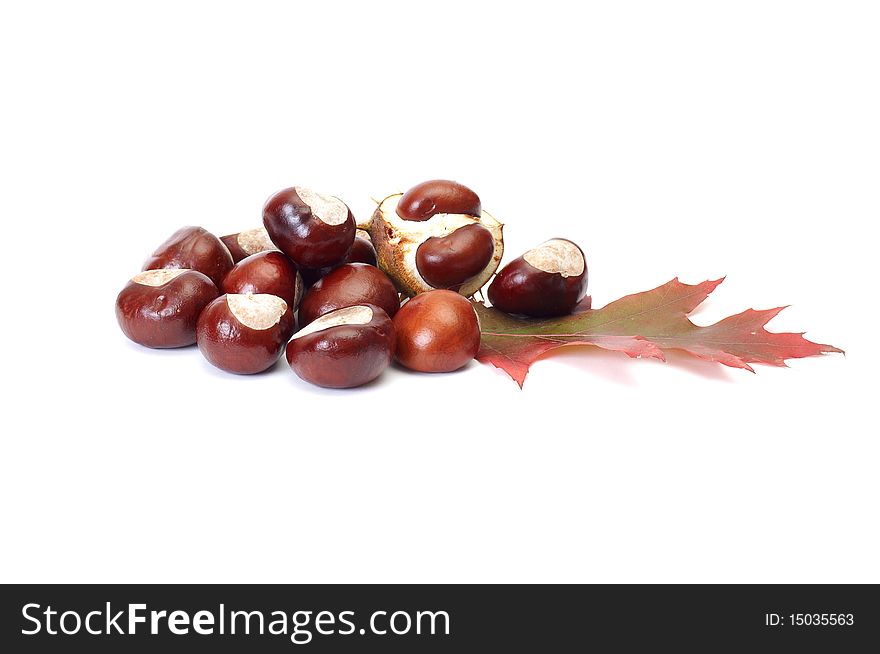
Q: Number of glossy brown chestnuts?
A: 13